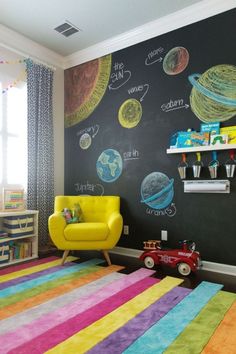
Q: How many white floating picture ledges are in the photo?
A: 1